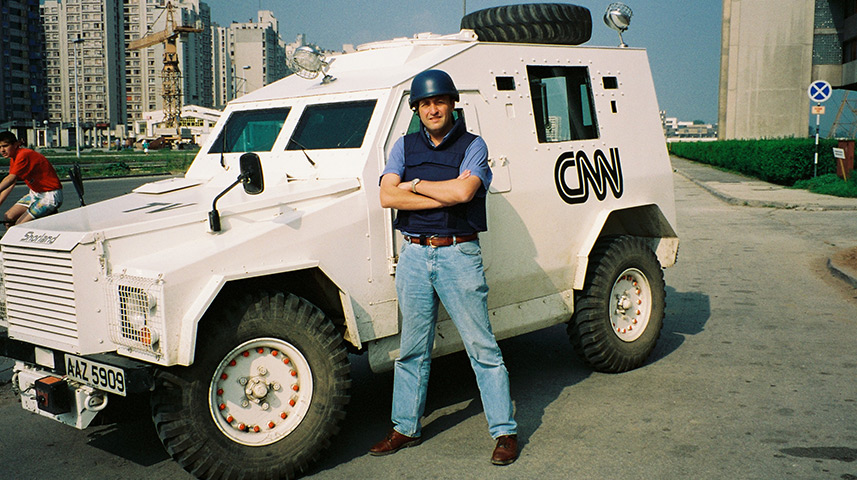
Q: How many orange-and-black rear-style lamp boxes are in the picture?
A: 1